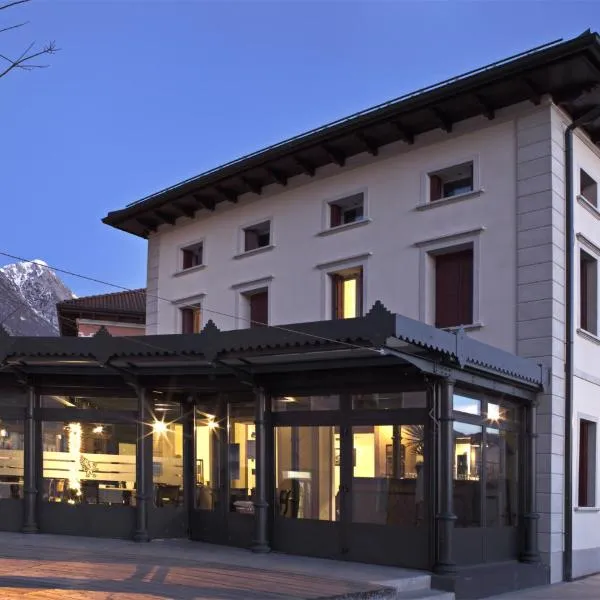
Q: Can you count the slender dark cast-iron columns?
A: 5